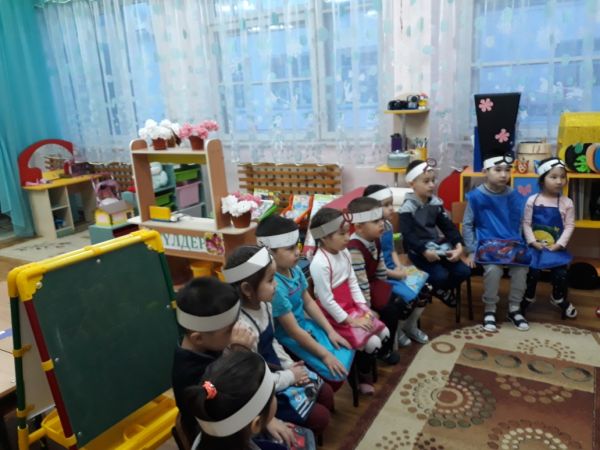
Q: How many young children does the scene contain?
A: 10